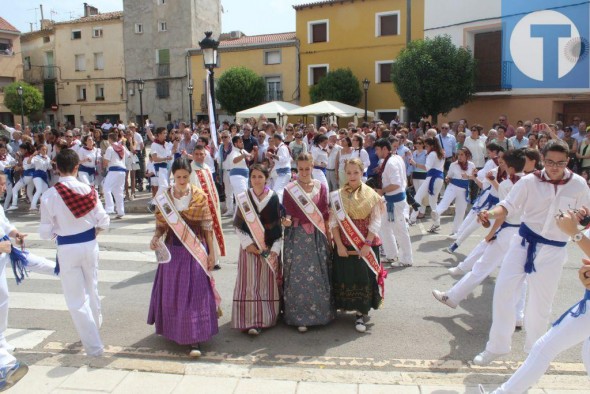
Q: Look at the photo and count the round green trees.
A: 4